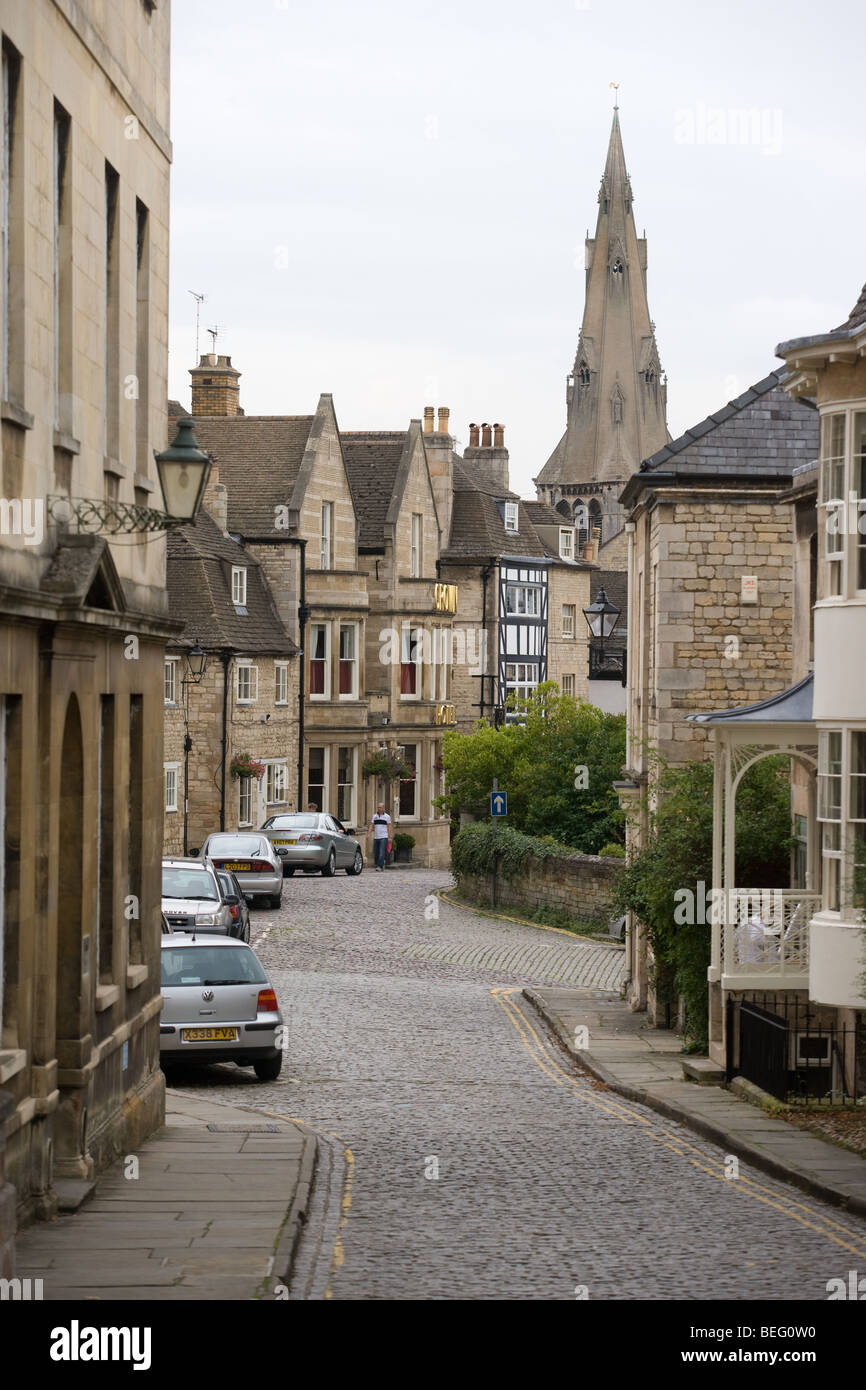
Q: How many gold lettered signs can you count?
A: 2